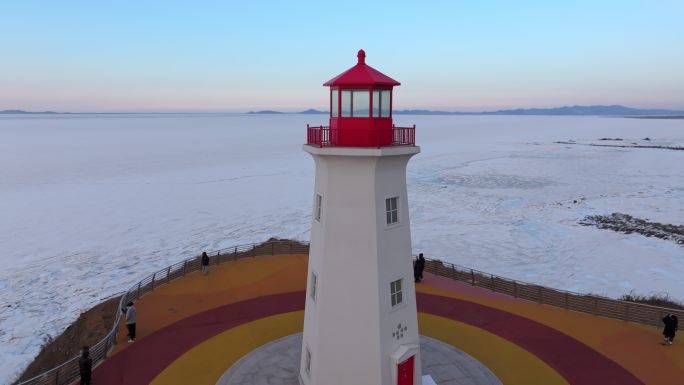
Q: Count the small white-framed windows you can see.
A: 5